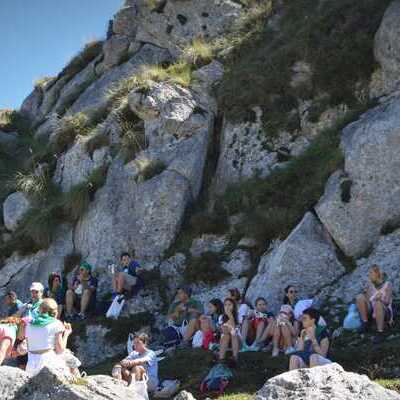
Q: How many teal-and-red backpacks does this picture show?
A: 1